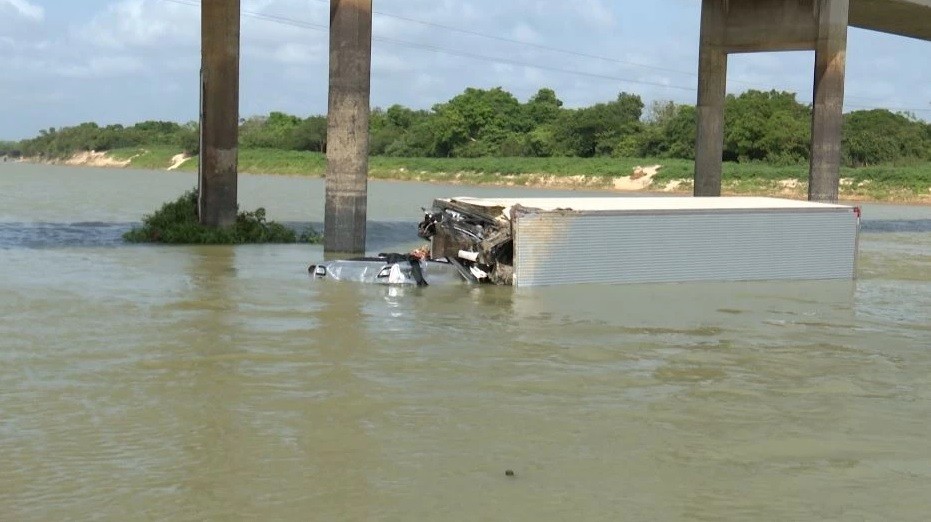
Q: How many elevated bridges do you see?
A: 1